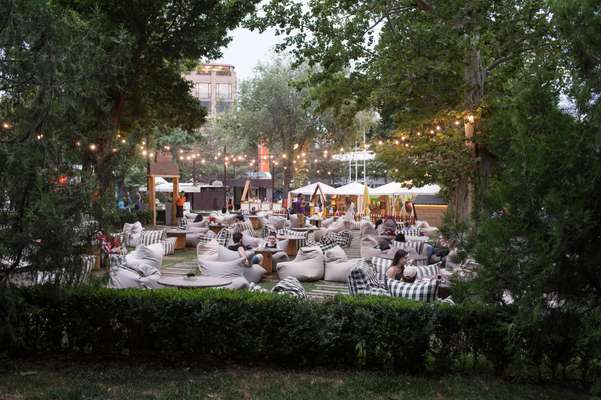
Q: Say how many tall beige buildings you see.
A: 1